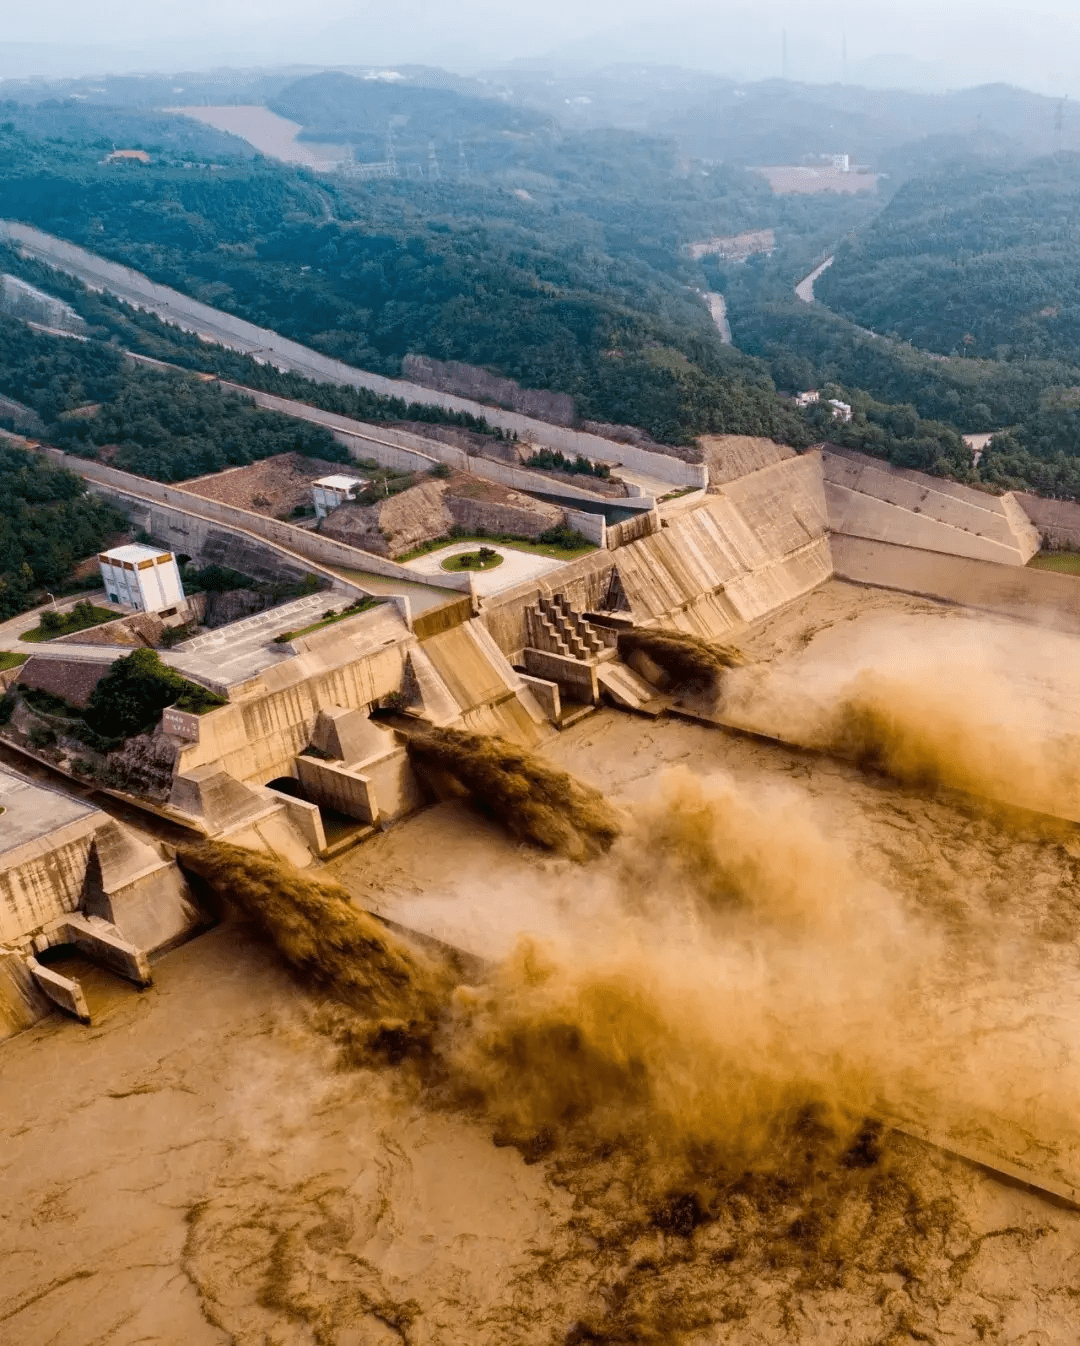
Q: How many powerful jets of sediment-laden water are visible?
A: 3